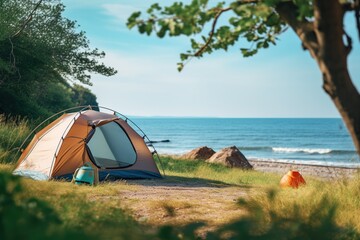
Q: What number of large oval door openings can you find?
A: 1